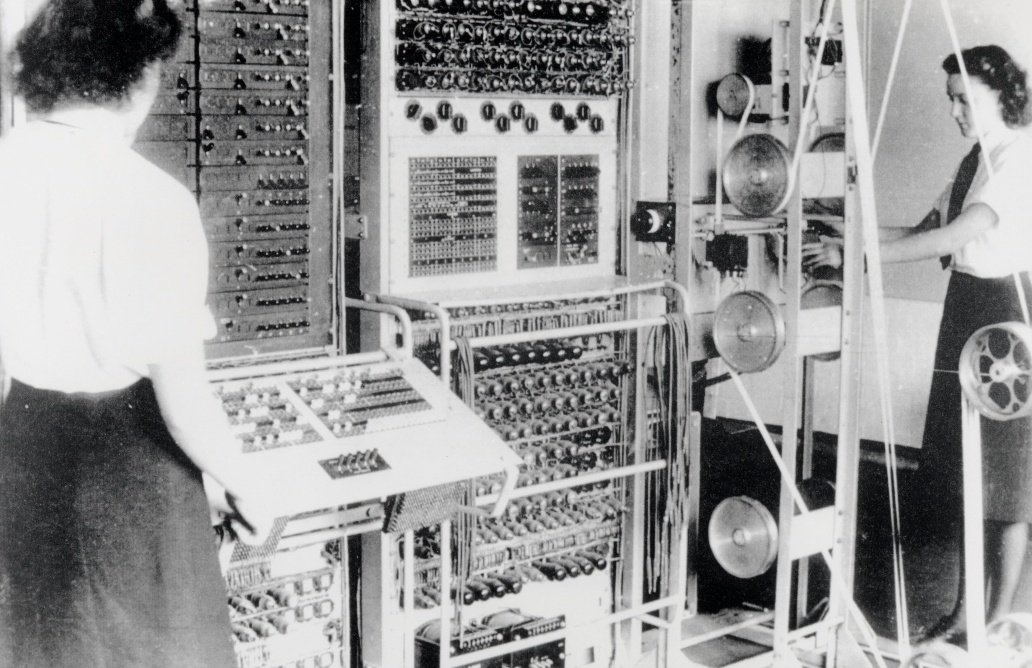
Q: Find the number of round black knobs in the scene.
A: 12